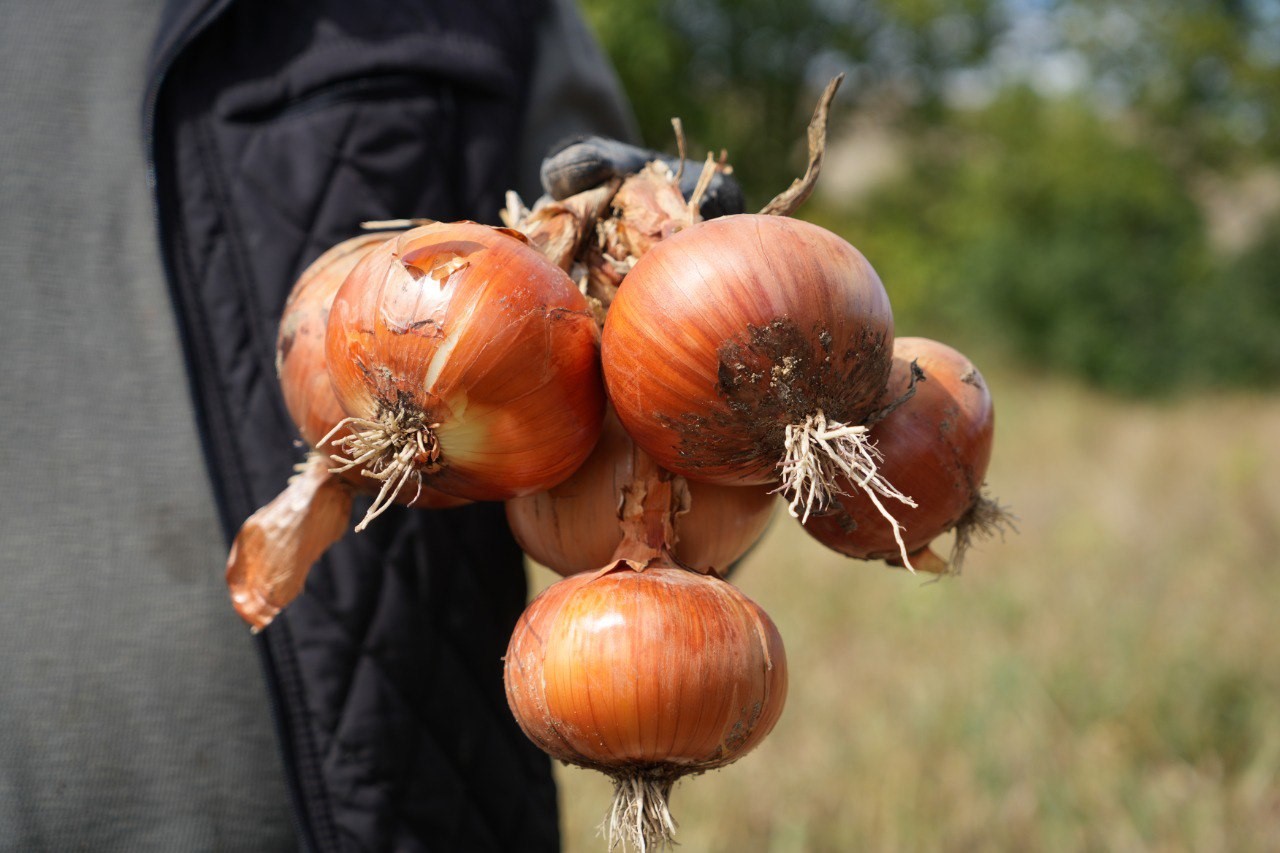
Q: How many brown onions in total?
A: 6